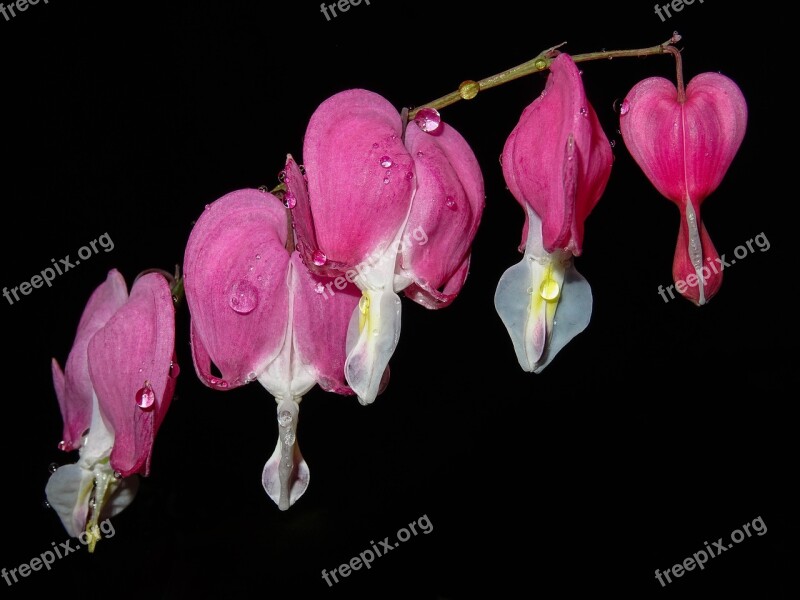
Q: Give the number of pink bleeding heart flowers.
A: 5